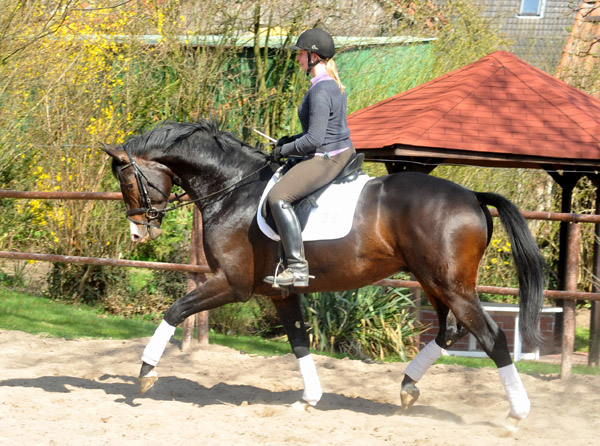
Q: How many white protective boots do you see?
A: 4